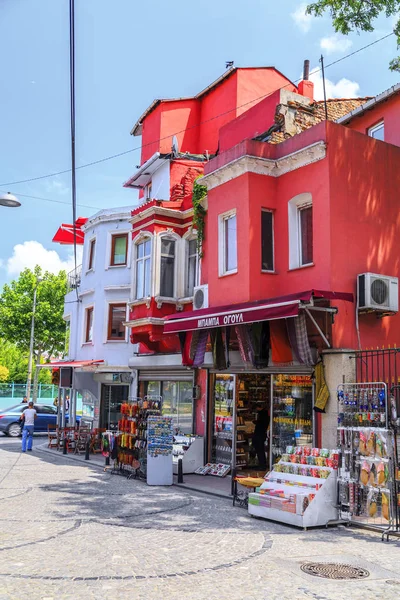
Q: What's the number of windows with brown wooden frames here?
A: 4